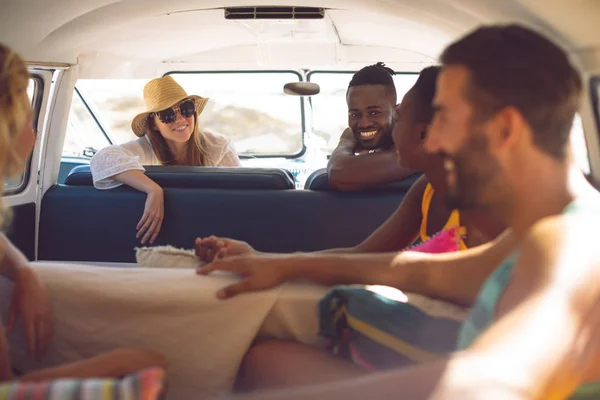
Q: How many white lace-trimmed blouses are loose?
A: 1